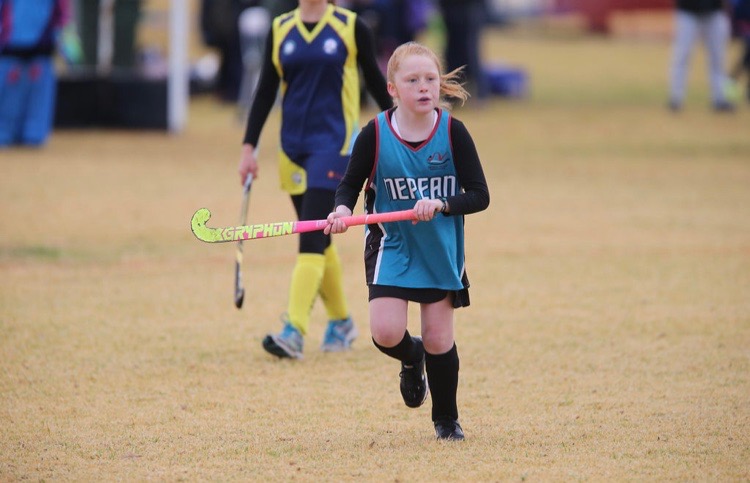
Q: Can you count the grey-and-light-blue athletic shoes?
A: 2